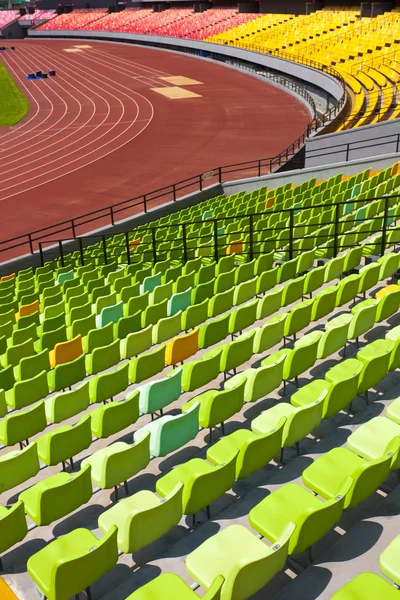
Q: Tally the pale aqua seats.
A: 13